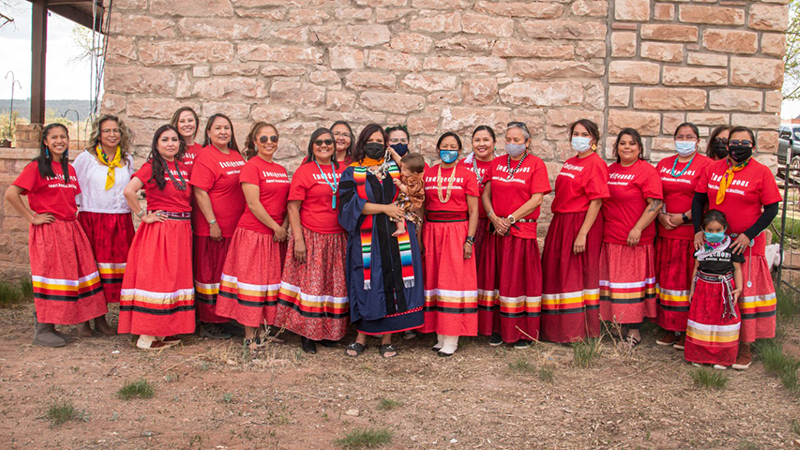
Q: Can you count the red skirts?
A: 14